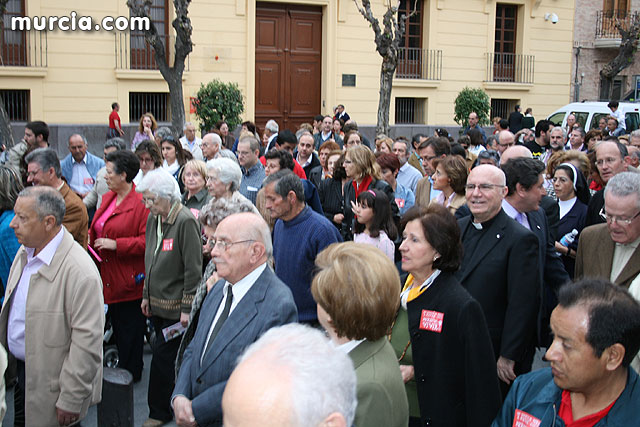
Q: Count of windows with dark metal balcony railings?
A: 5